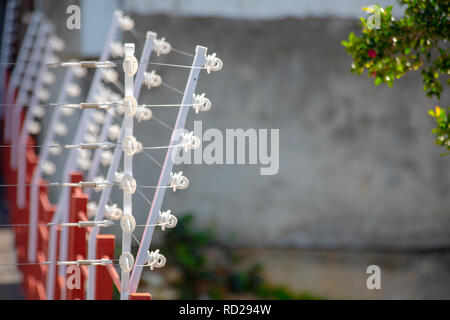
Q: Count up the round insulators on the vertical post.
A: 6